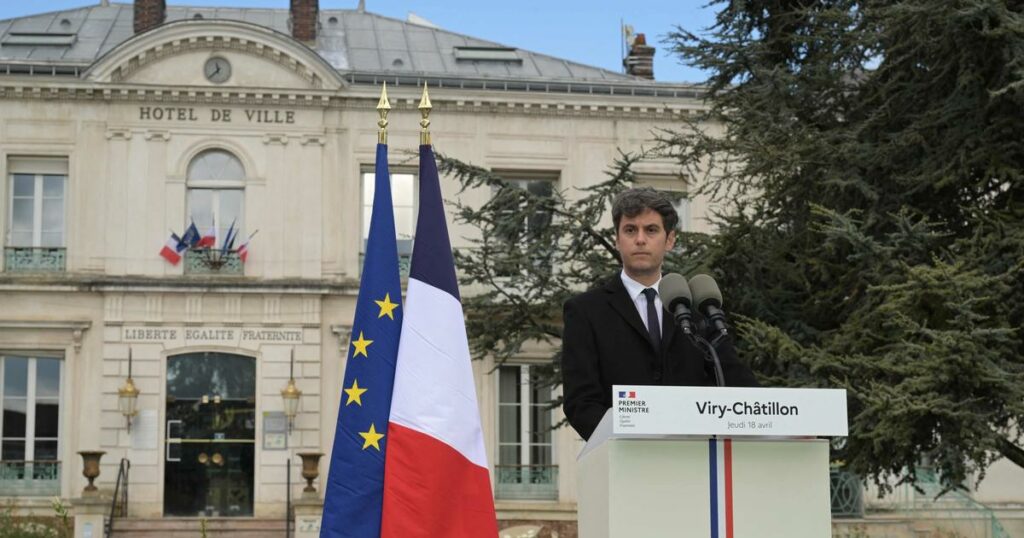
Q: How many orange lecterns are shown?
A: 0